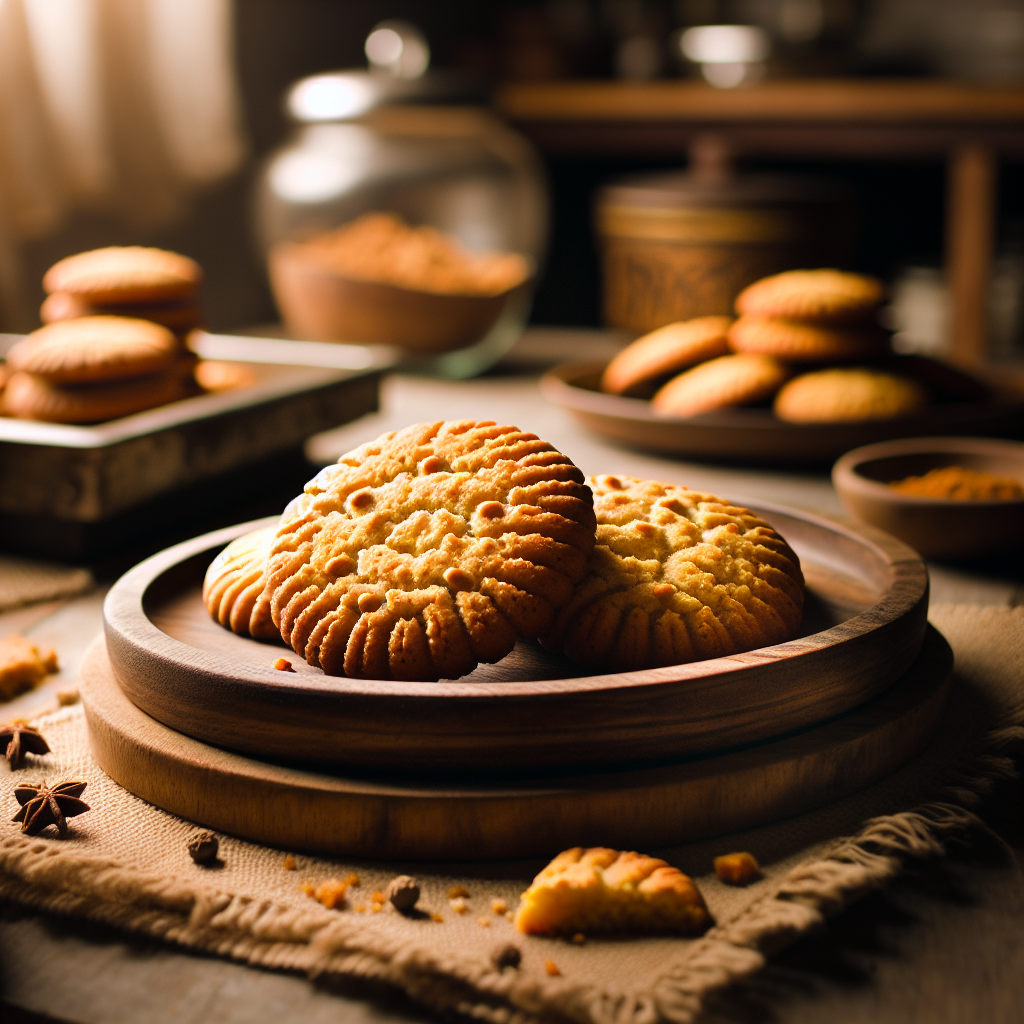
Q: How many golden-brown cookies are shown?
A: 12